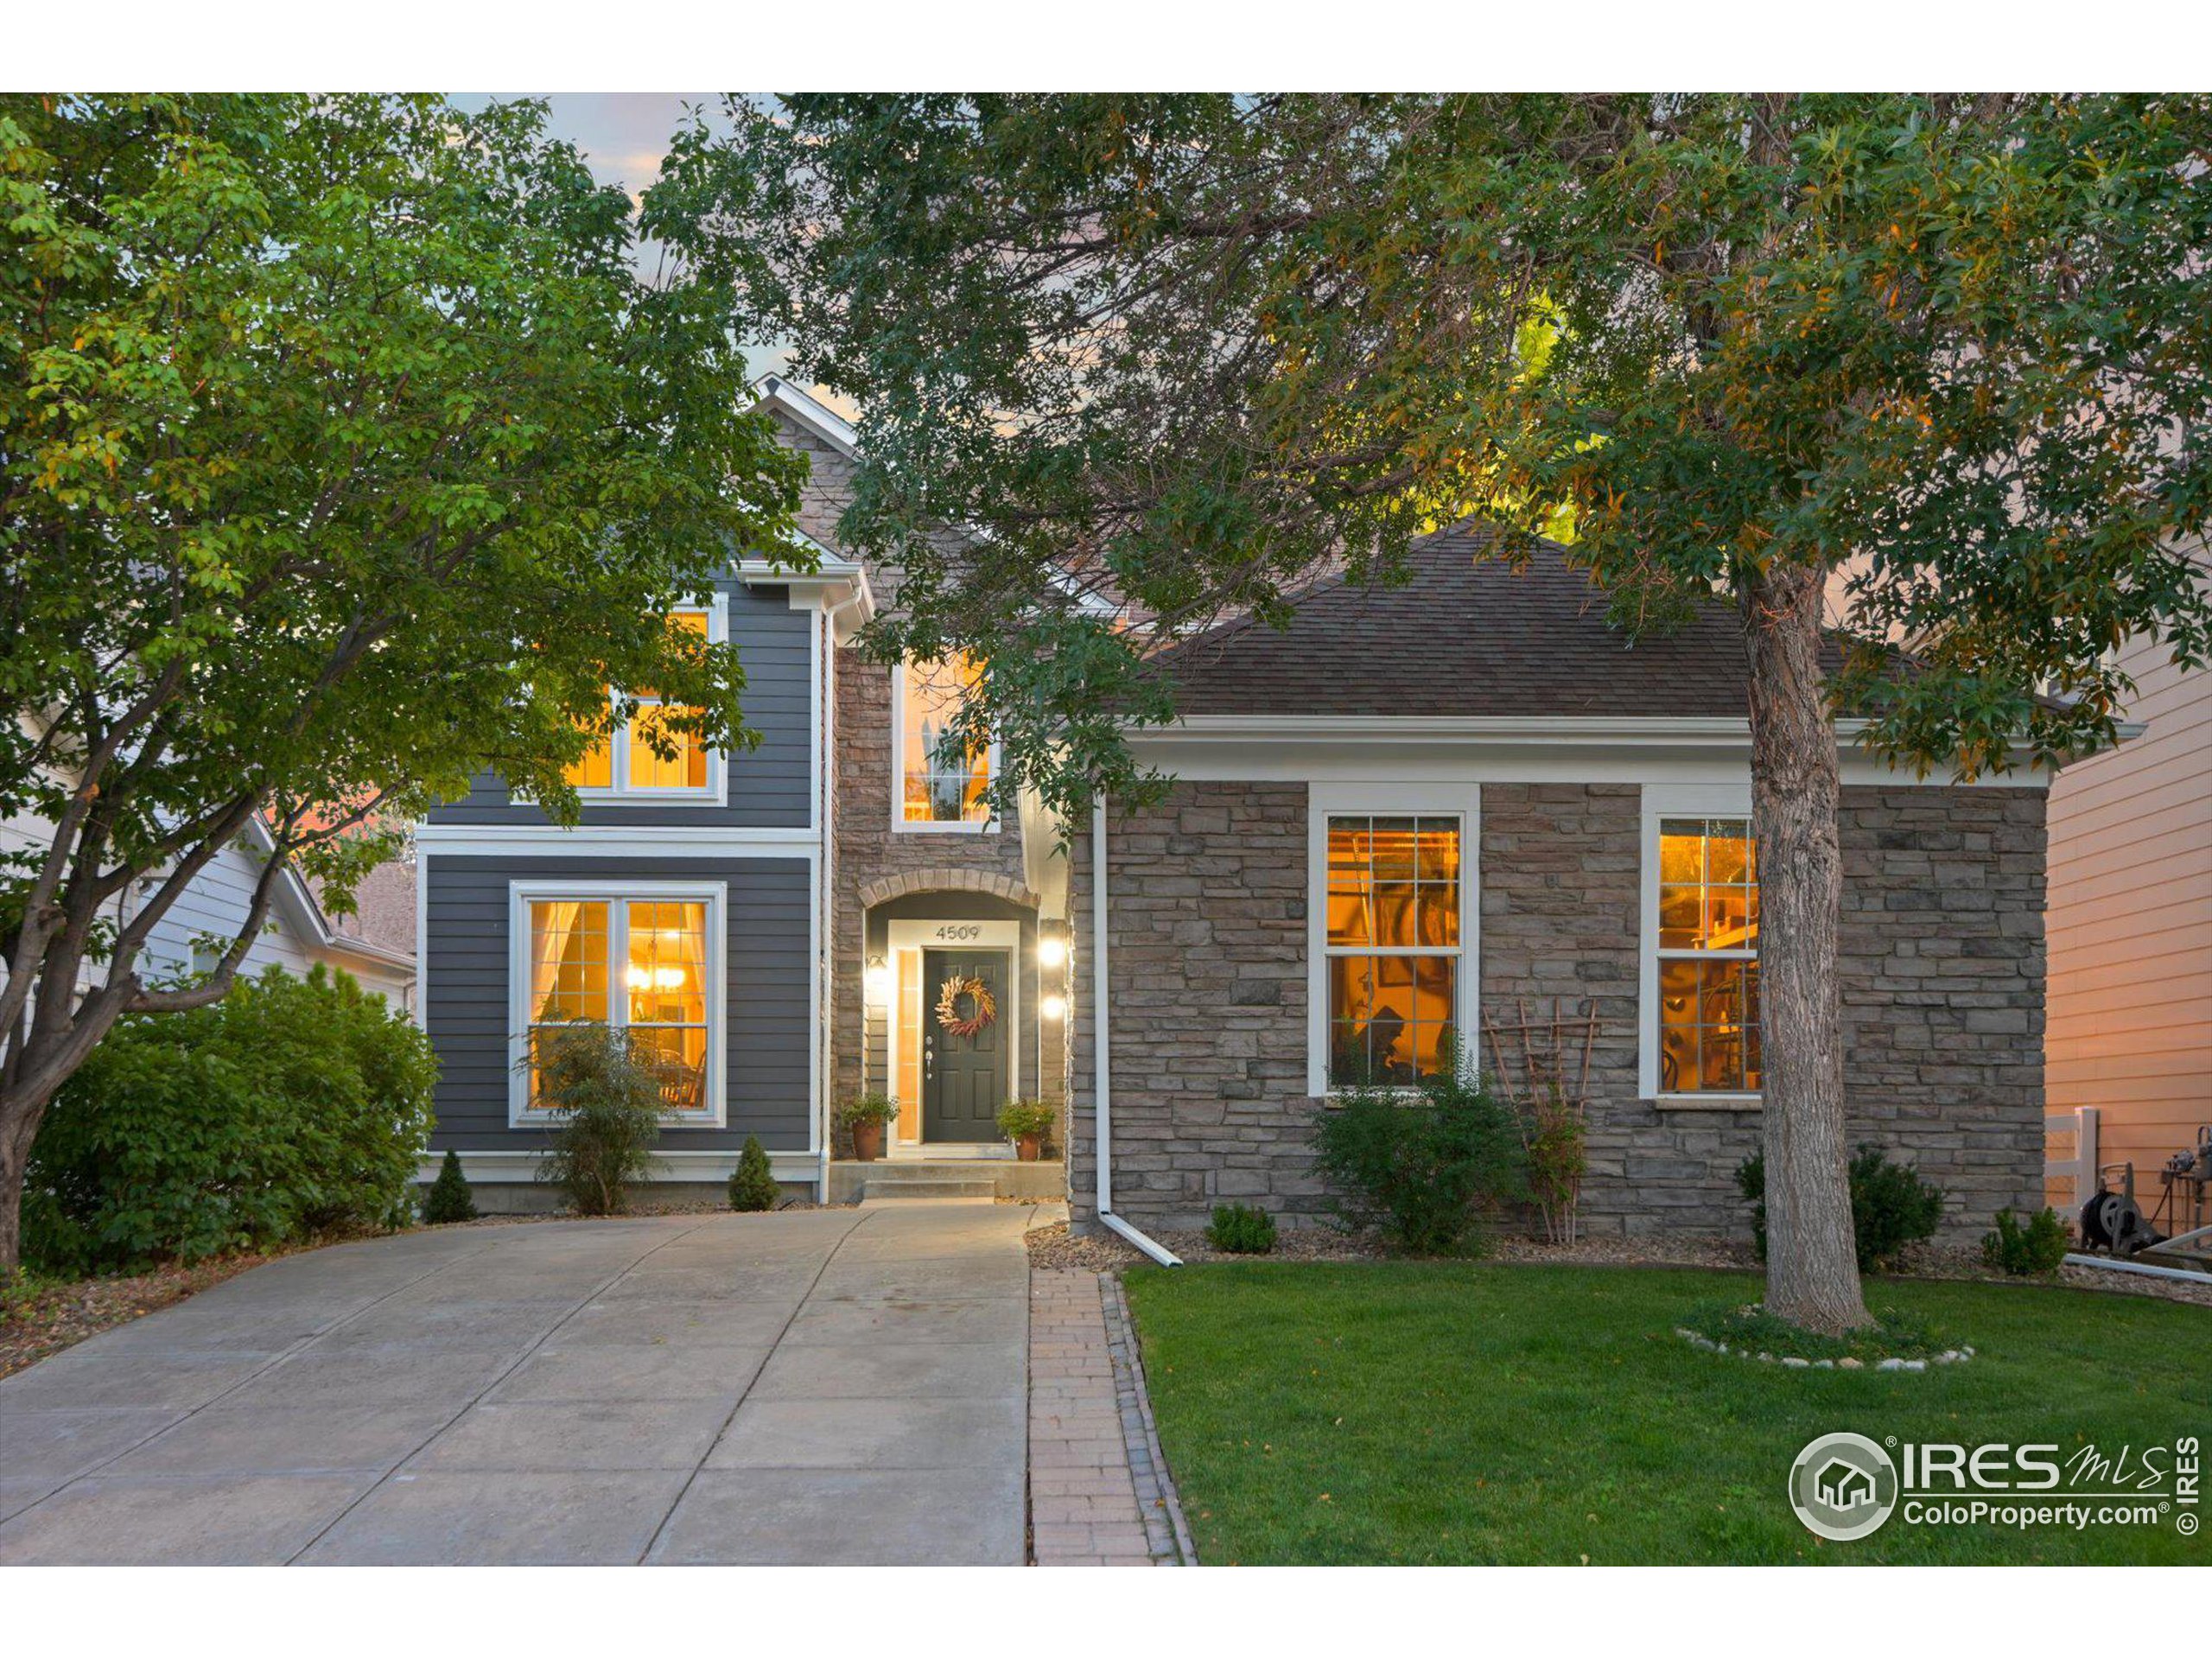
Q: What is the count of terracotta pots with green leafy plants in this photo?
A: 2